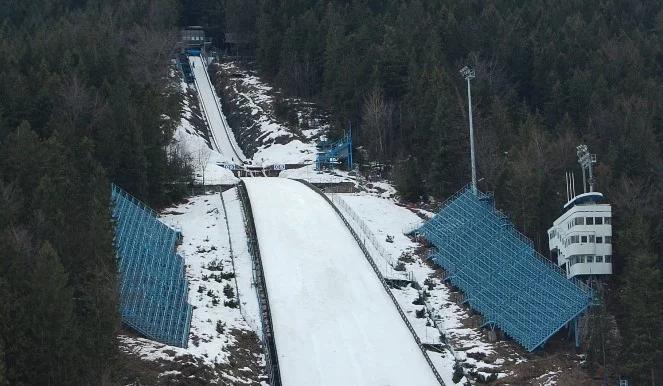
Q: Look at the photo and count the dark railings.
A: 2